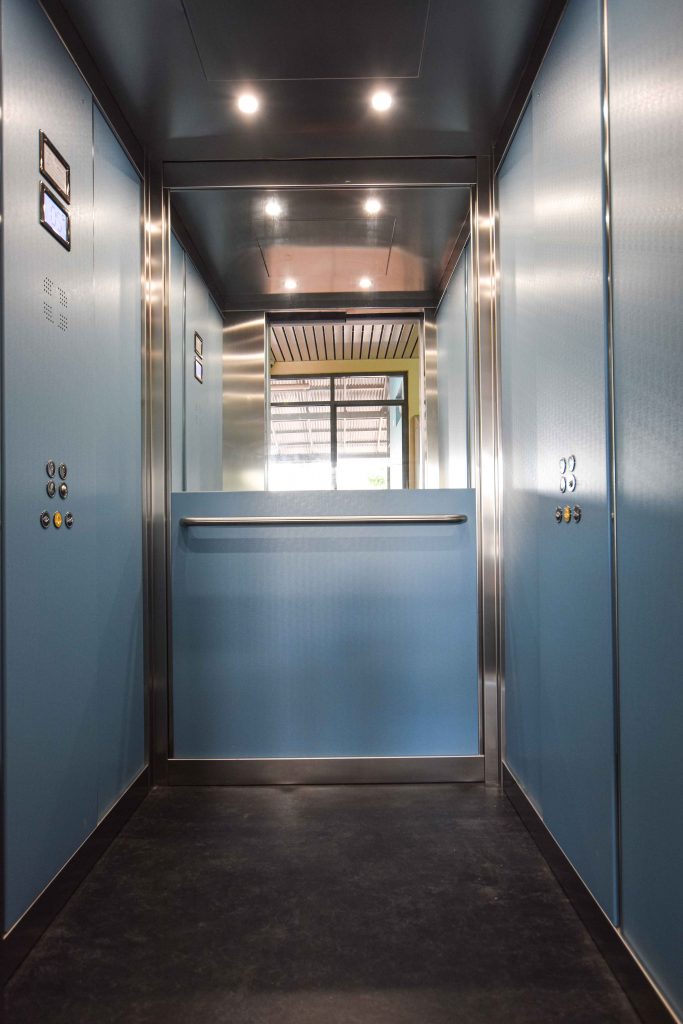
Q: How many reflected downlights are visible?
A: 4